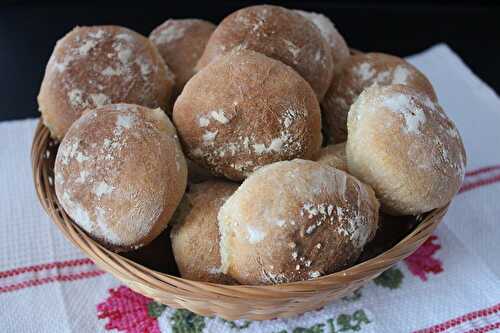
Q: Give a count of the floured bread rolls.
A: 11